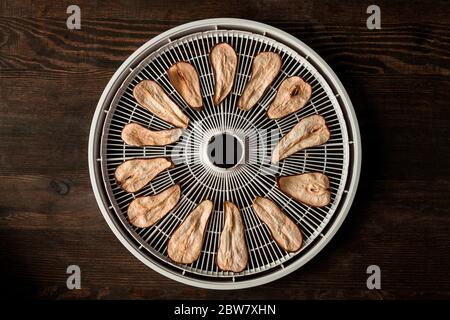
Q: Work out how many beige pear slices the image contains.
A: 13